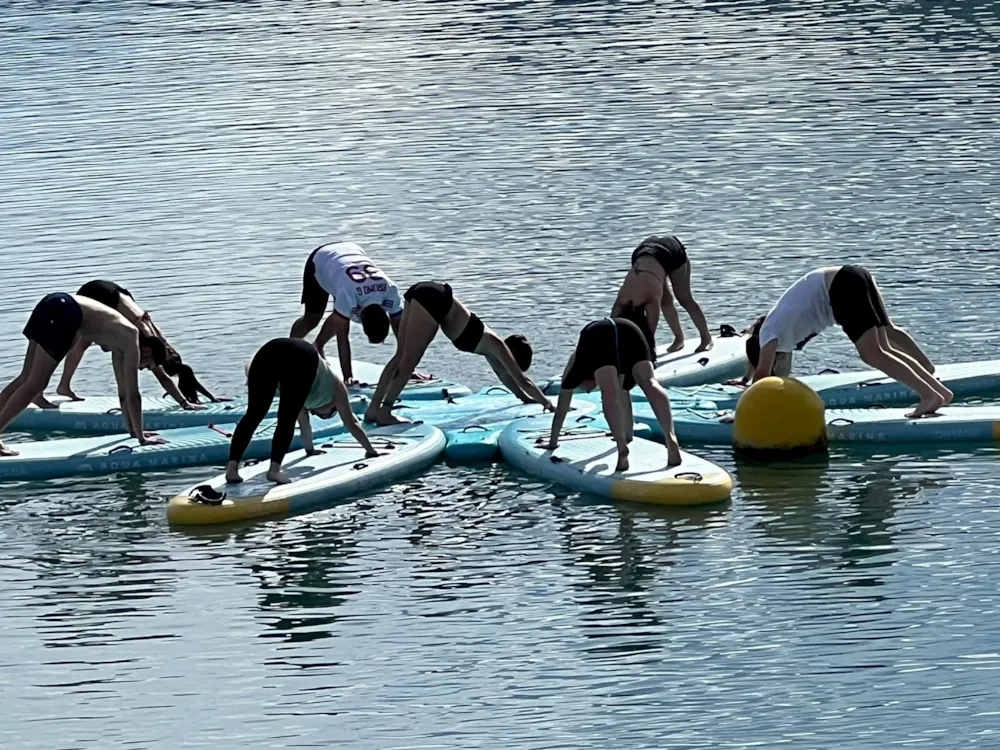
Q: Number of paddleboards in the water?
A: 8